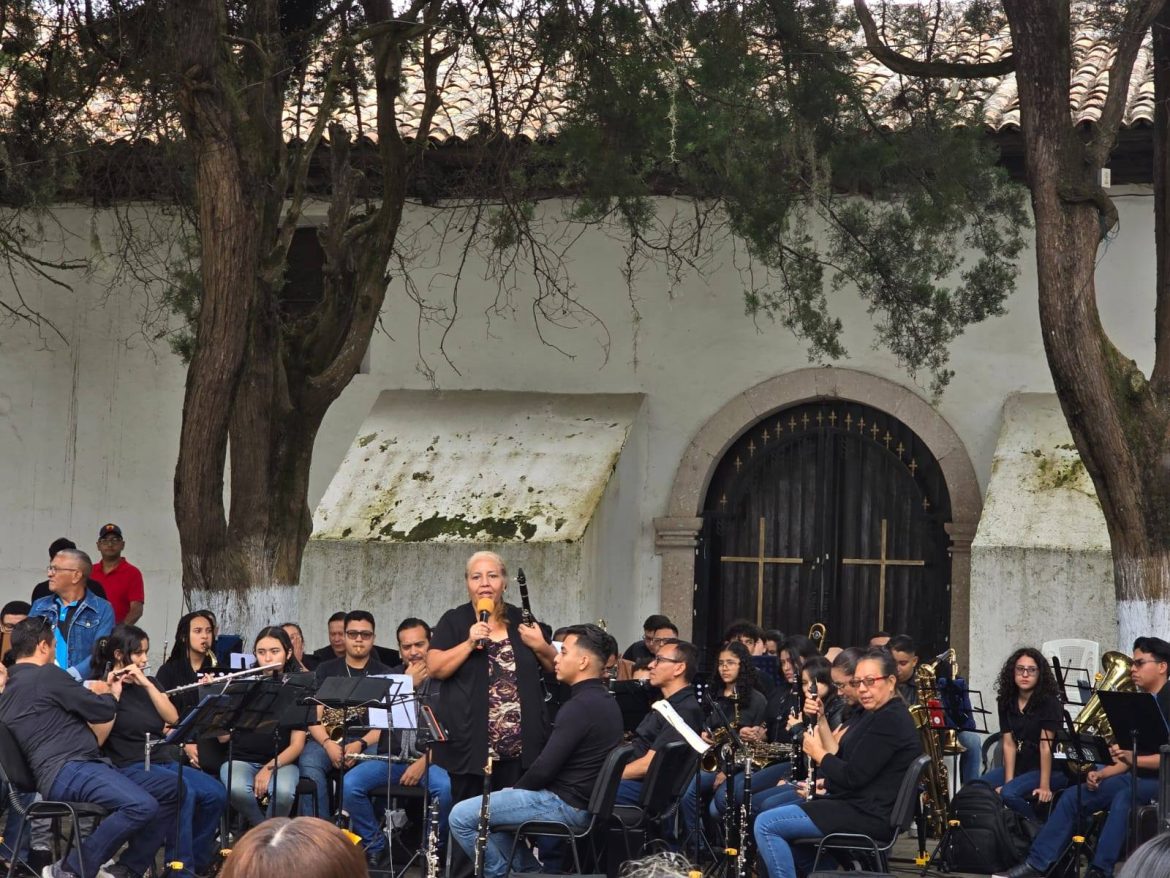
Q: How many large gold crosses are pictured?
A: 2